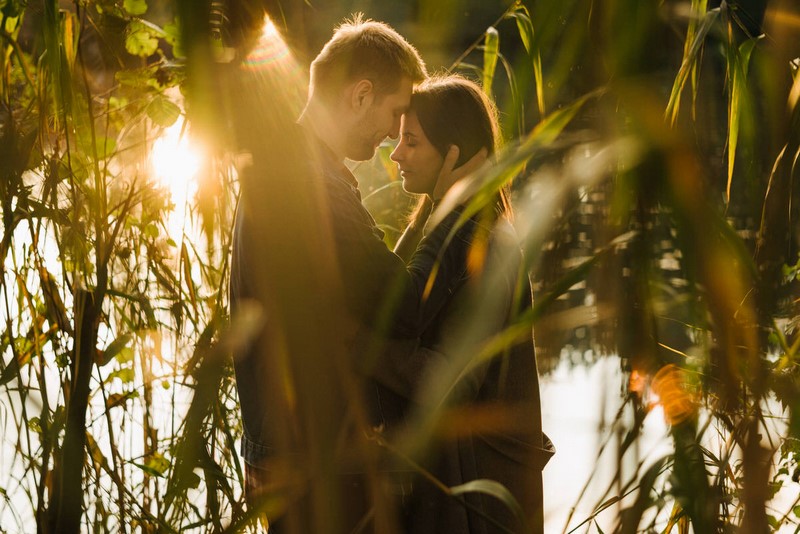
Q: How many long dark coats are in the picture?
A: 1